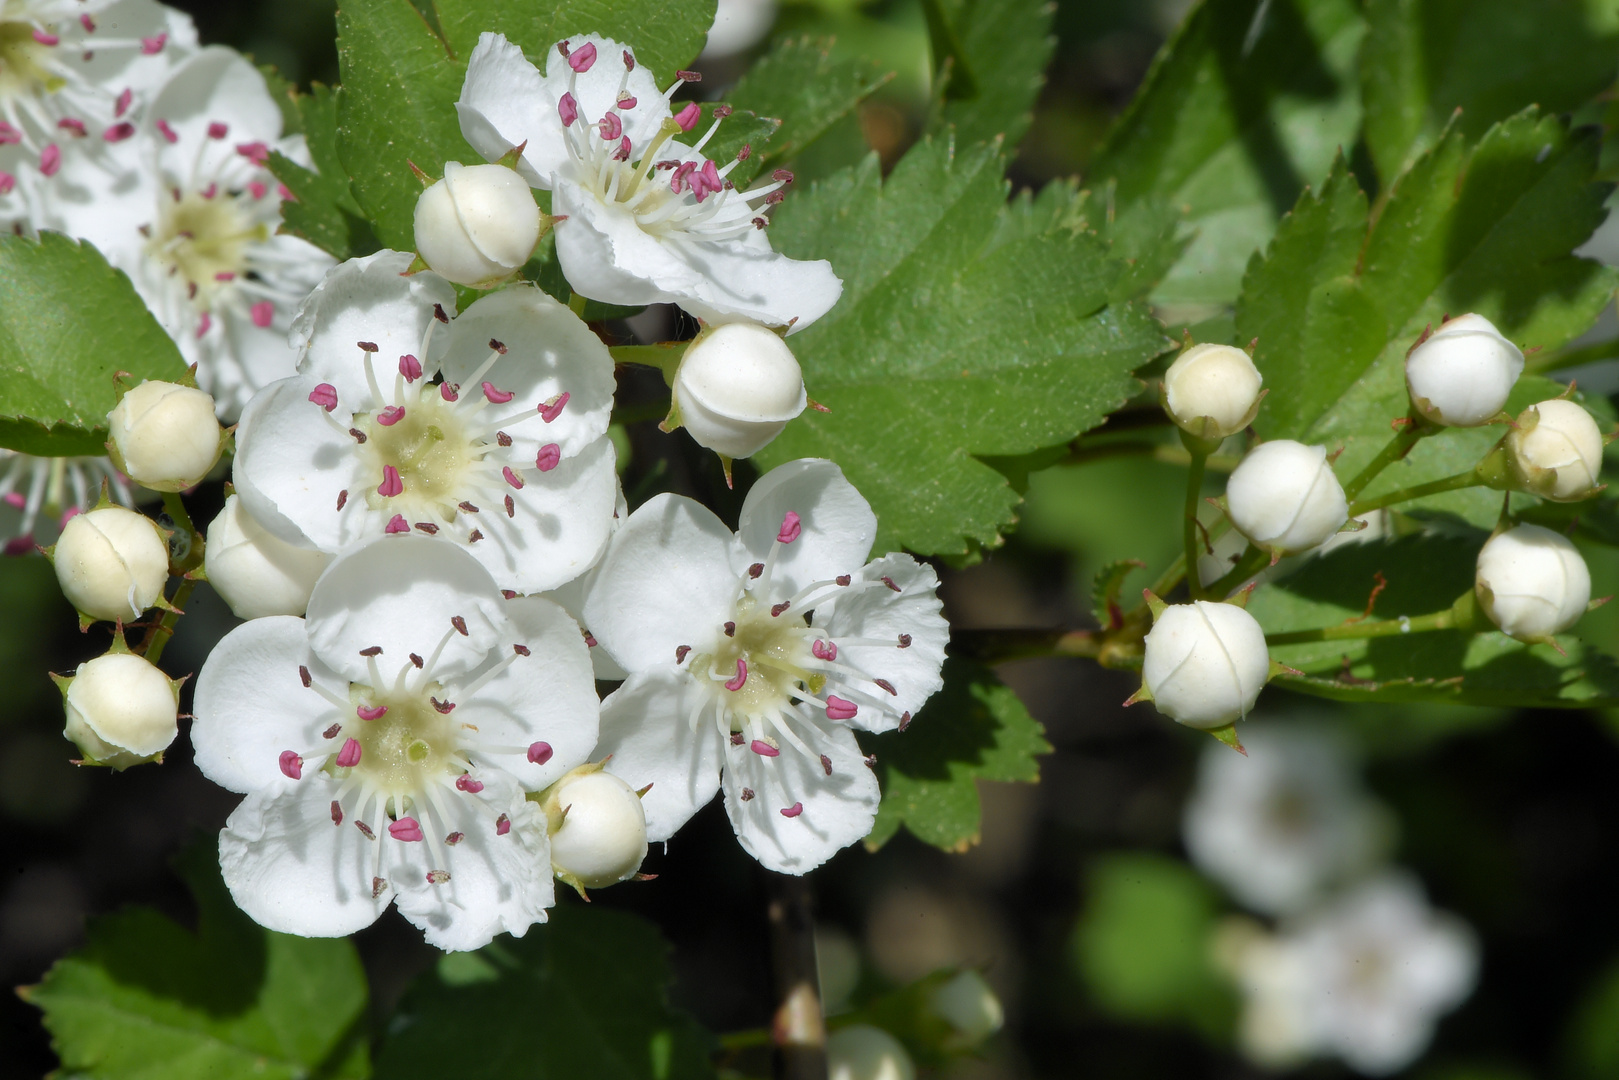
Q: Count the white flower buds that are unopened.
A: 13